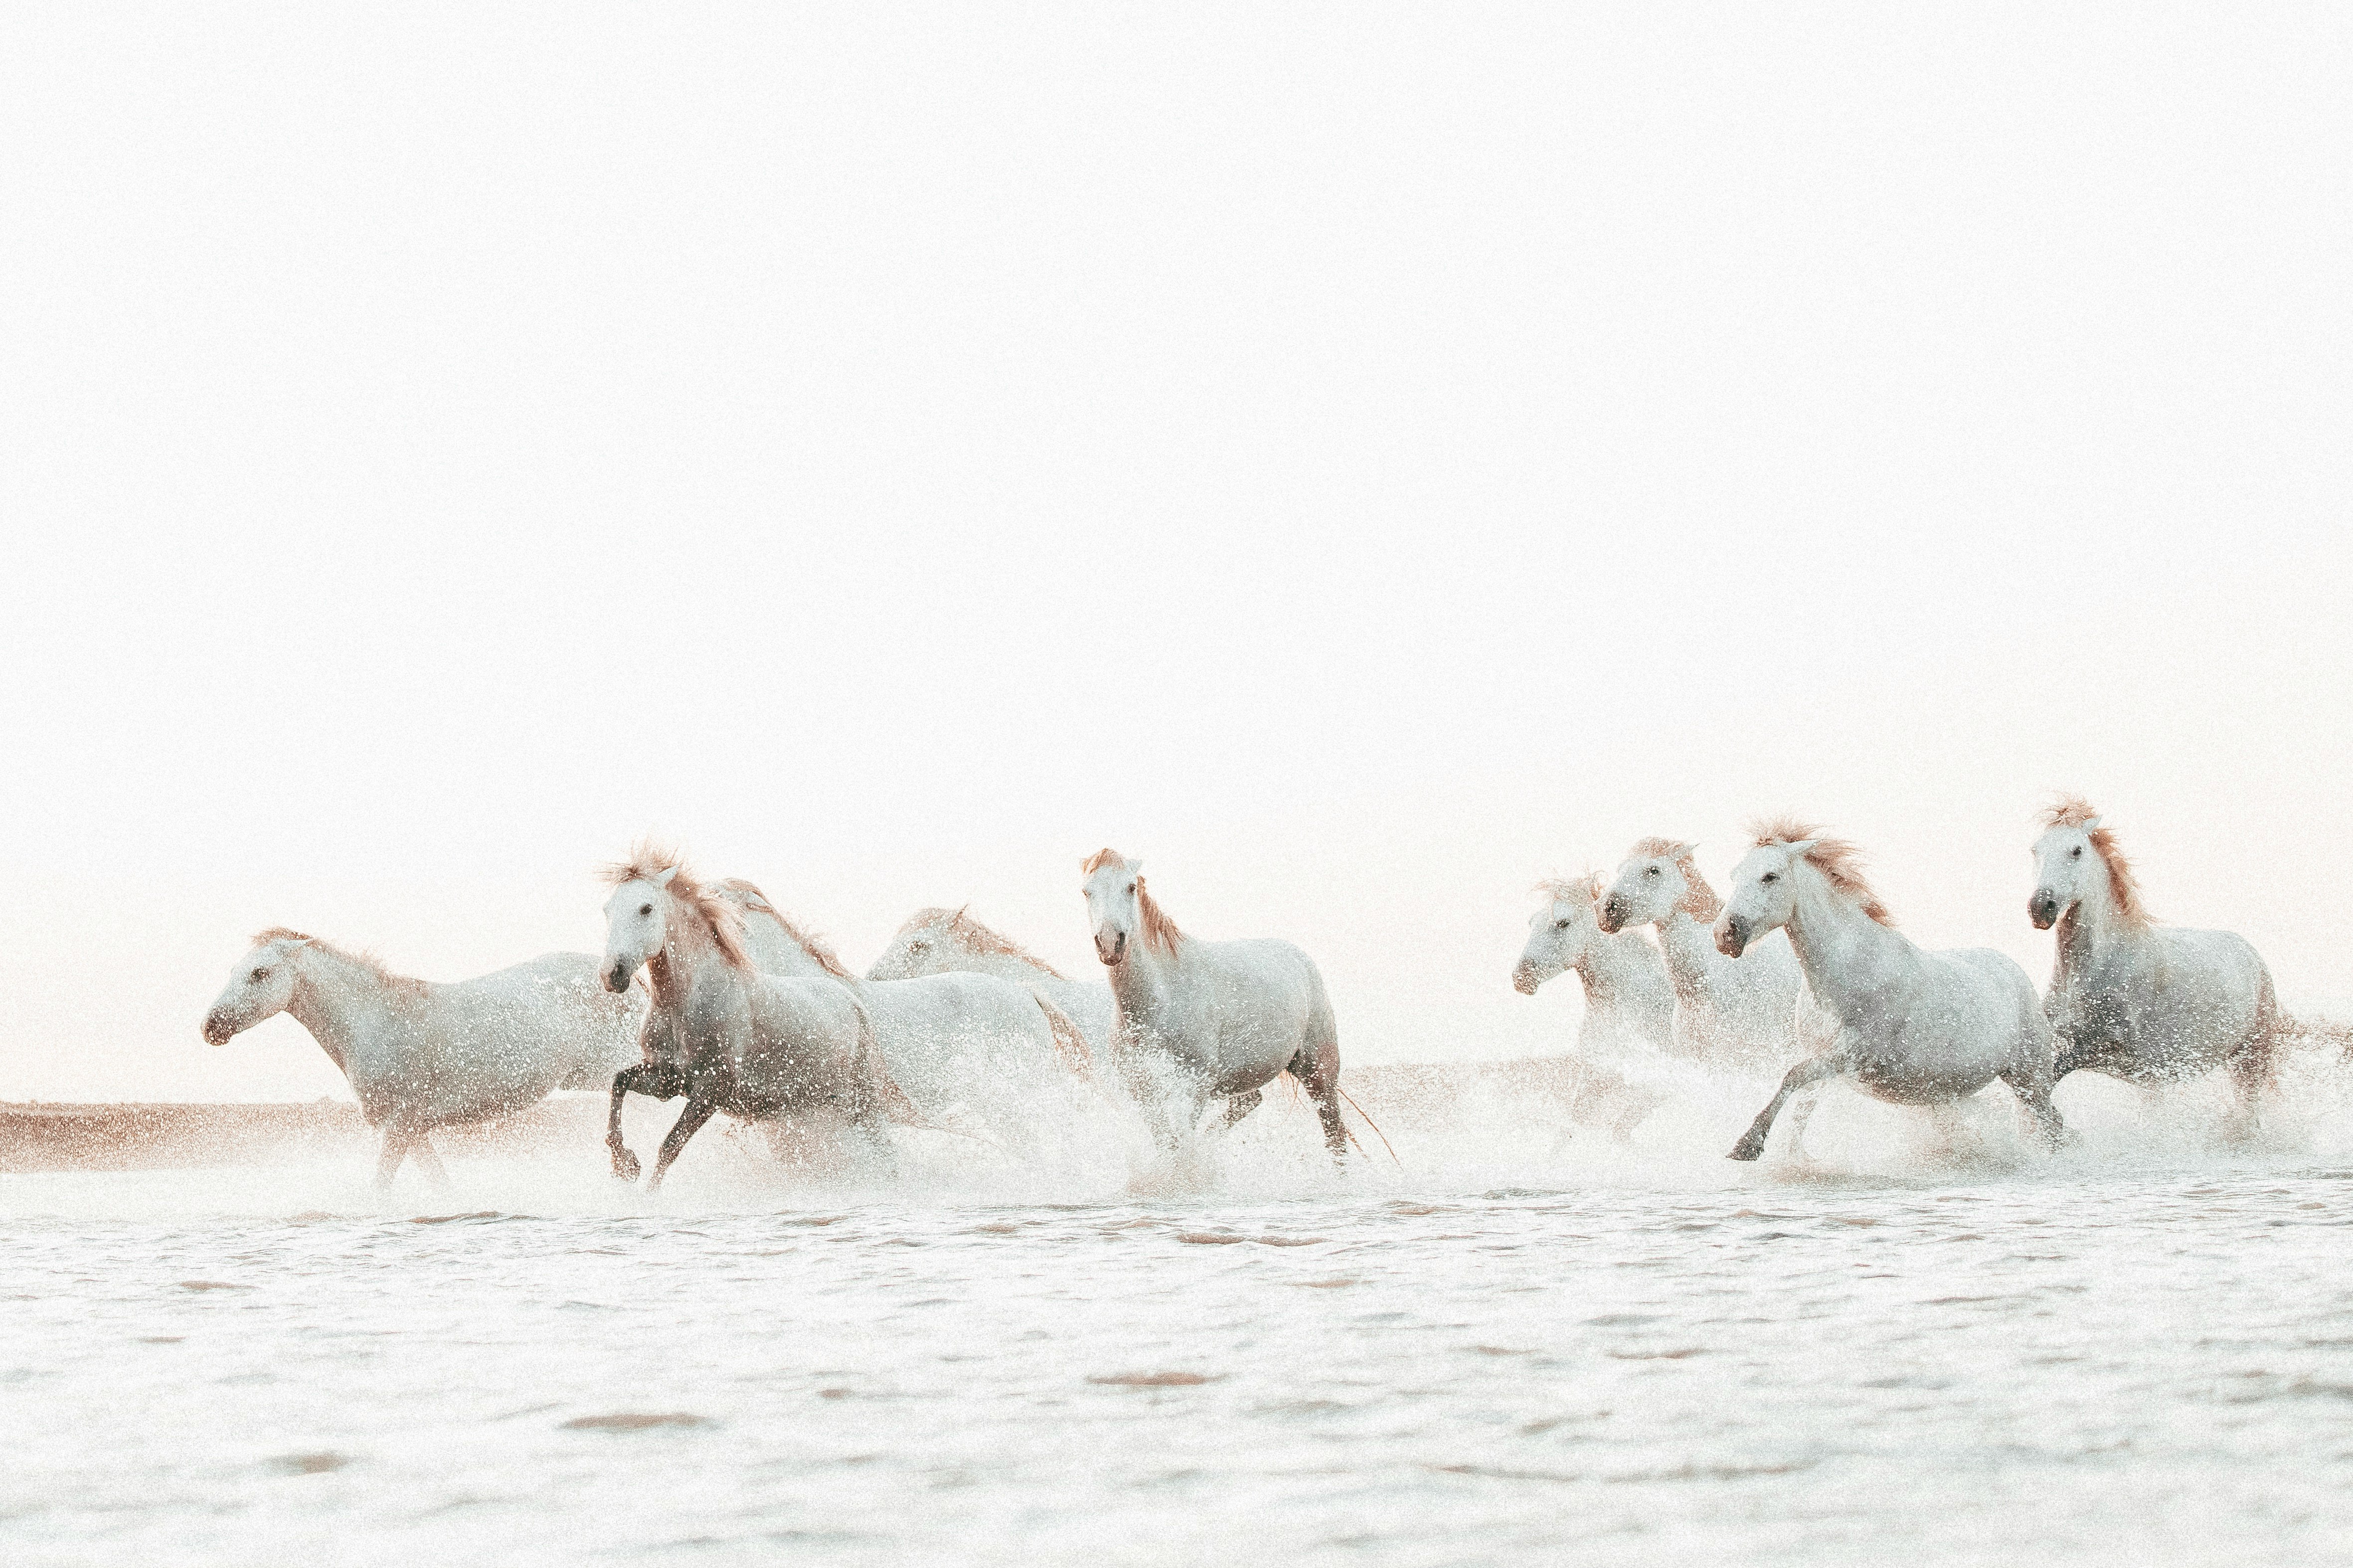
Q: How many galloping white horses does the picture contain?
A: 9